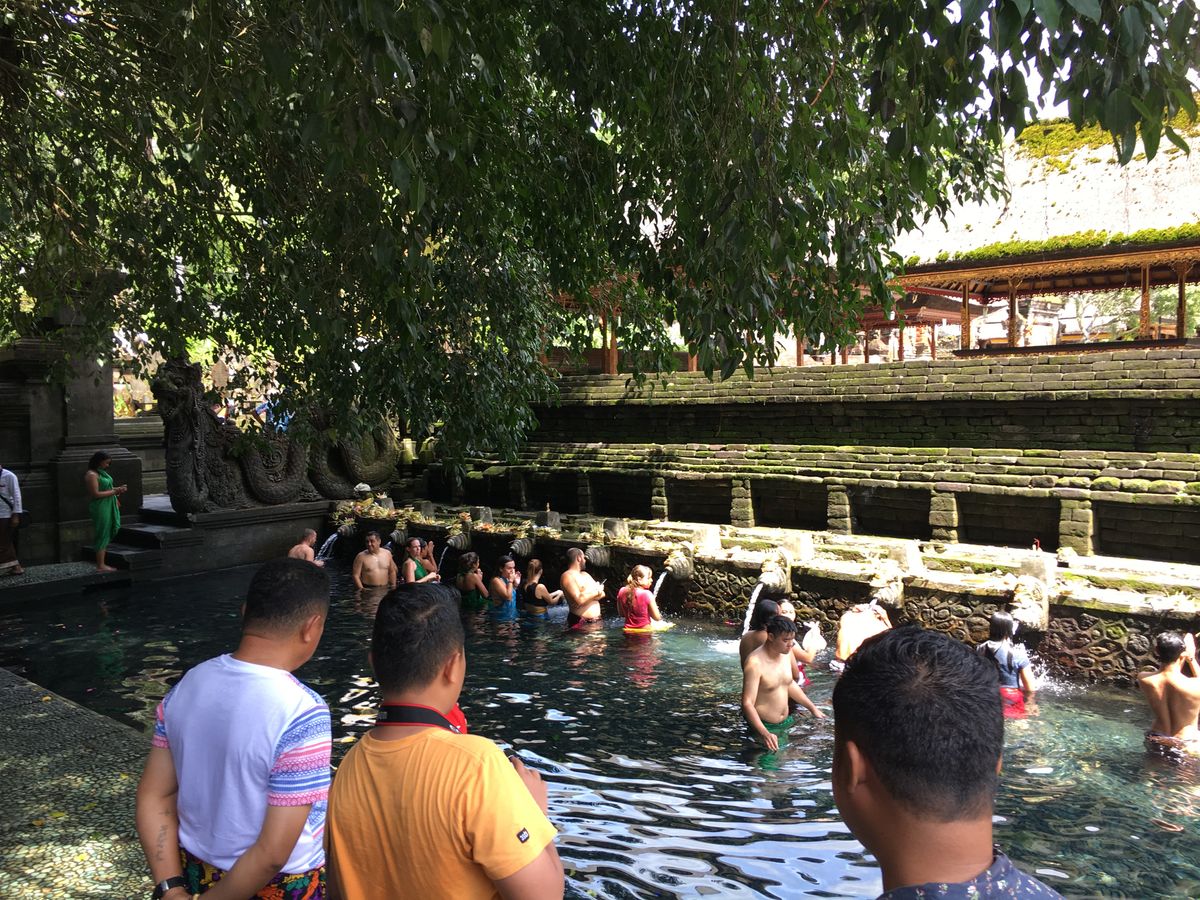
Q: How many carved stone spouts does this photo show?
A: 9